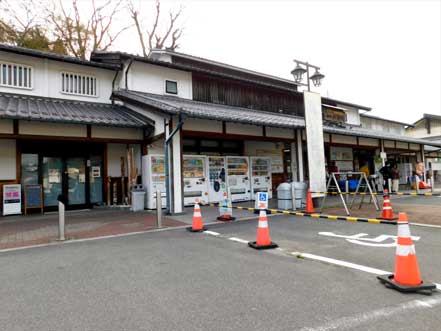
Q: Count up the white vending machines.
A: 5